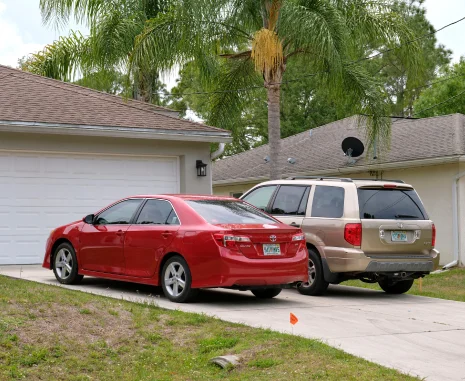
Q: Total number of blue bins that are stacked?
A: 0